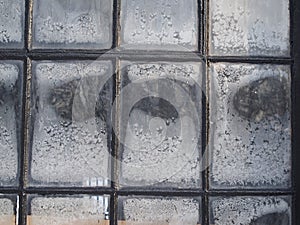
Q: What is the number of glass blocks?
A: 12